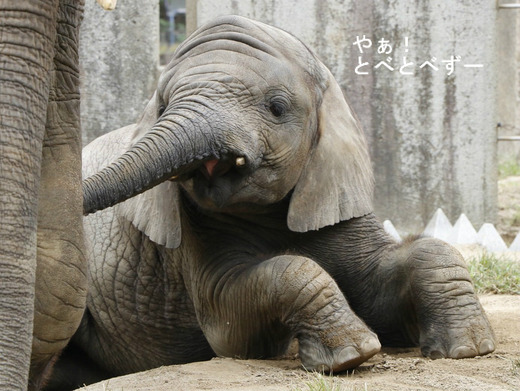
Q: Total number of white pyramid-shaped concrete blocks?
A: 5